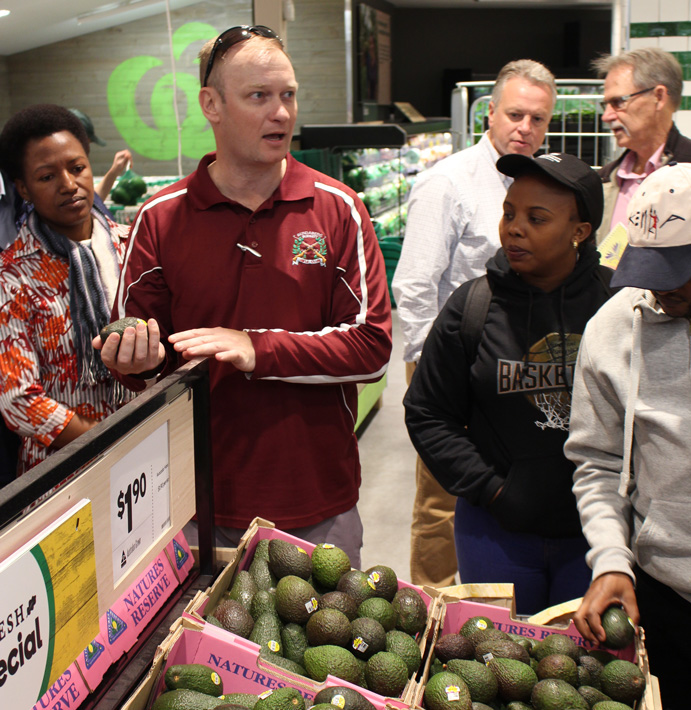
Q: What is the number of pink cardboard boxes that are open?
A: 3